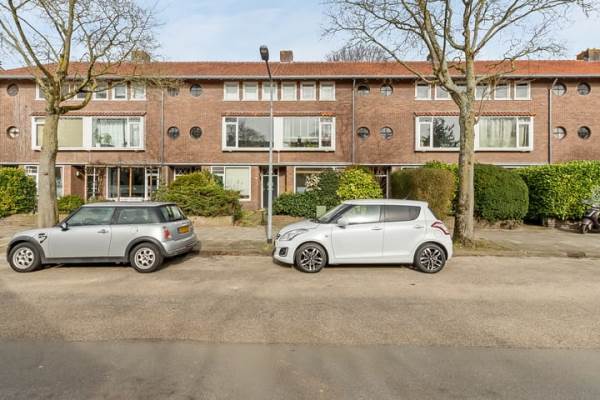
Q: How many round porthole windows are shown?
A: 14